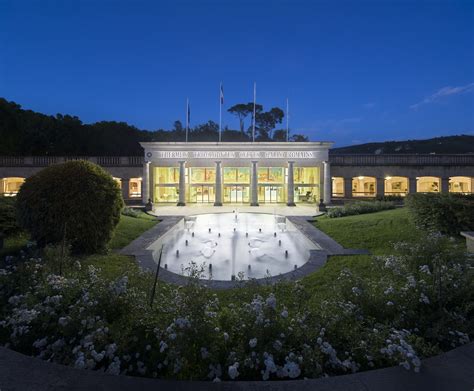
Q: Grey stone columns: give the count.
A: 6